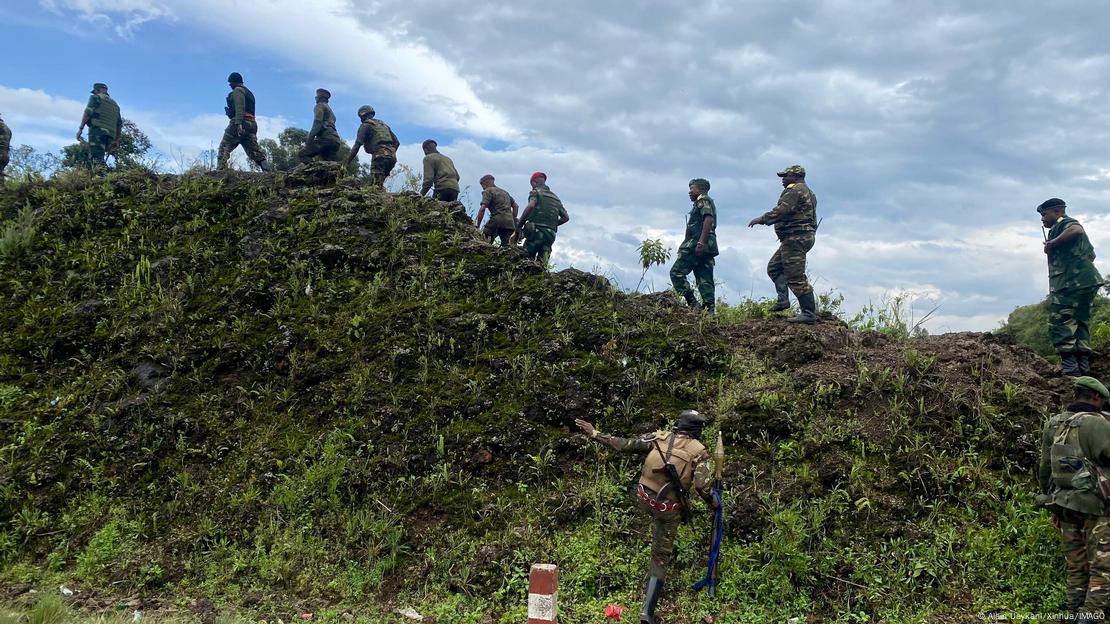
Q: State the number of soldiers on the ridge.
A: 11